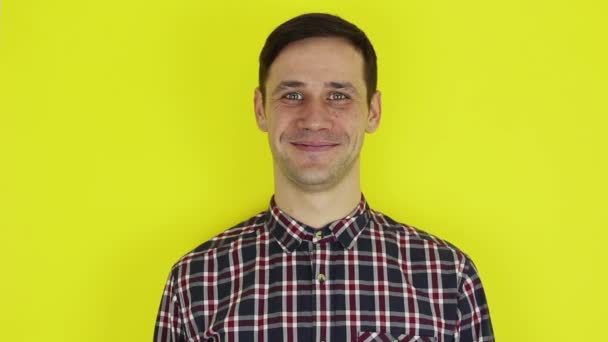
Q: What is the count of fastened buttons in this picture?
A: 2